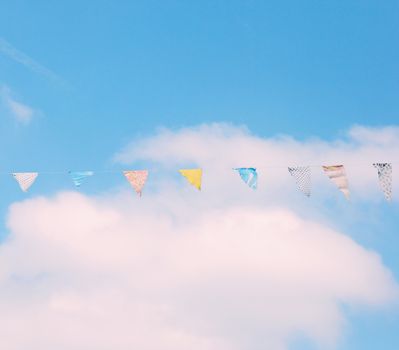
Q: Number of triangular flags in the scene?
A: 8